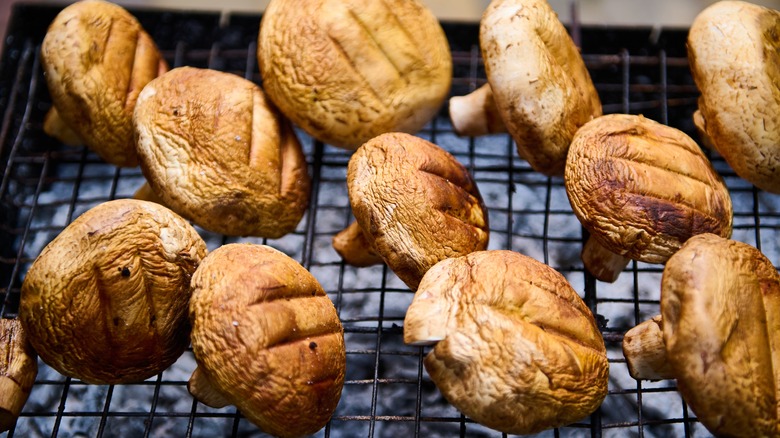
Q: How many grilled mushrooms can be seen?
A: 12